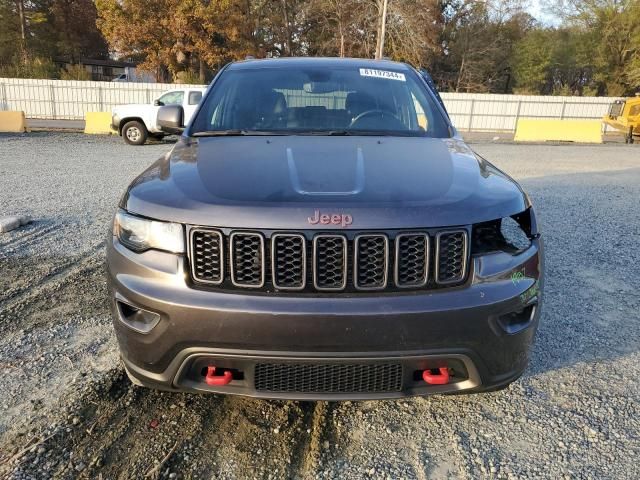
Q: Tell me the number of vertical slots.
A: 7